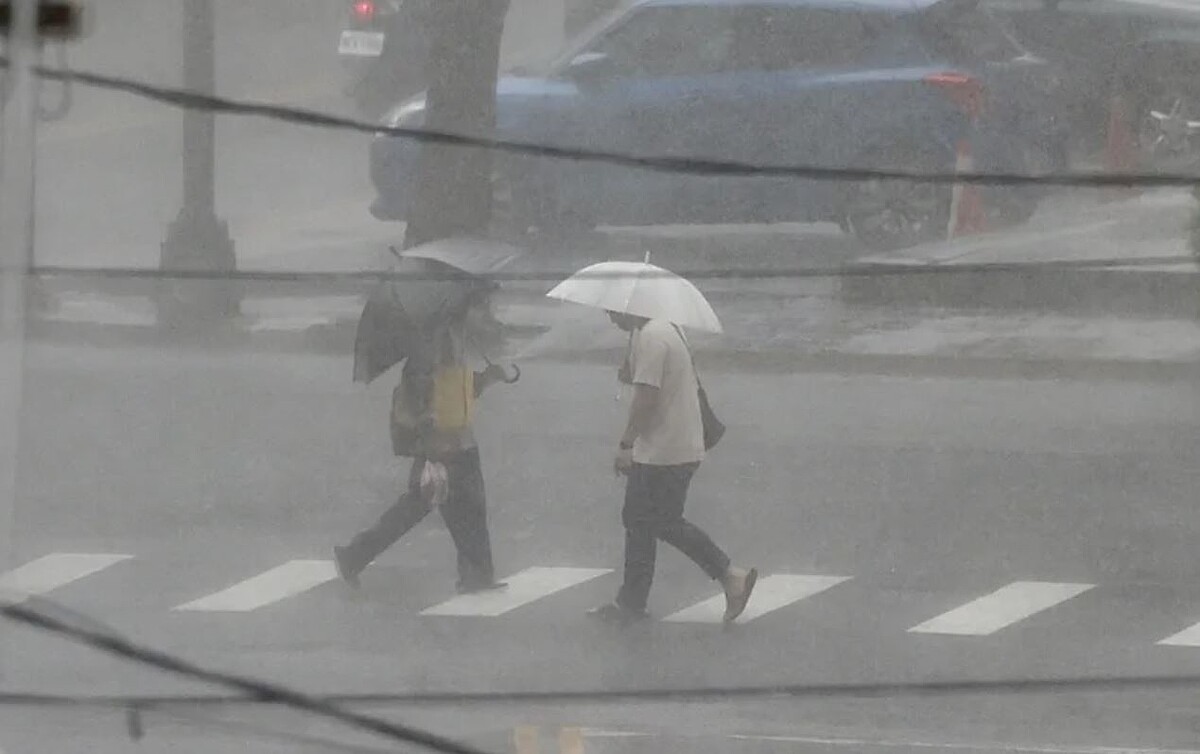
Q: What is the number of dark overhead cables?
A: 4